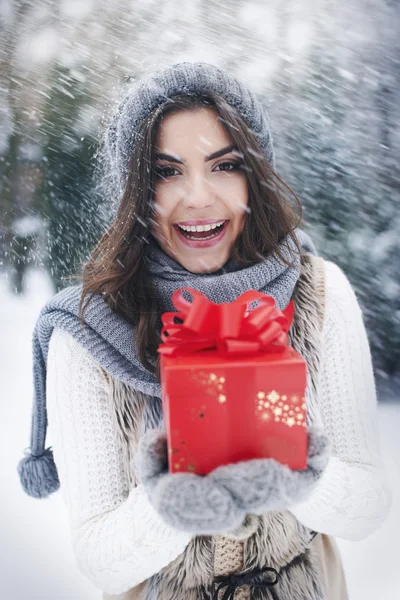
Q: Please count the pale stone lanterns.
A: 0